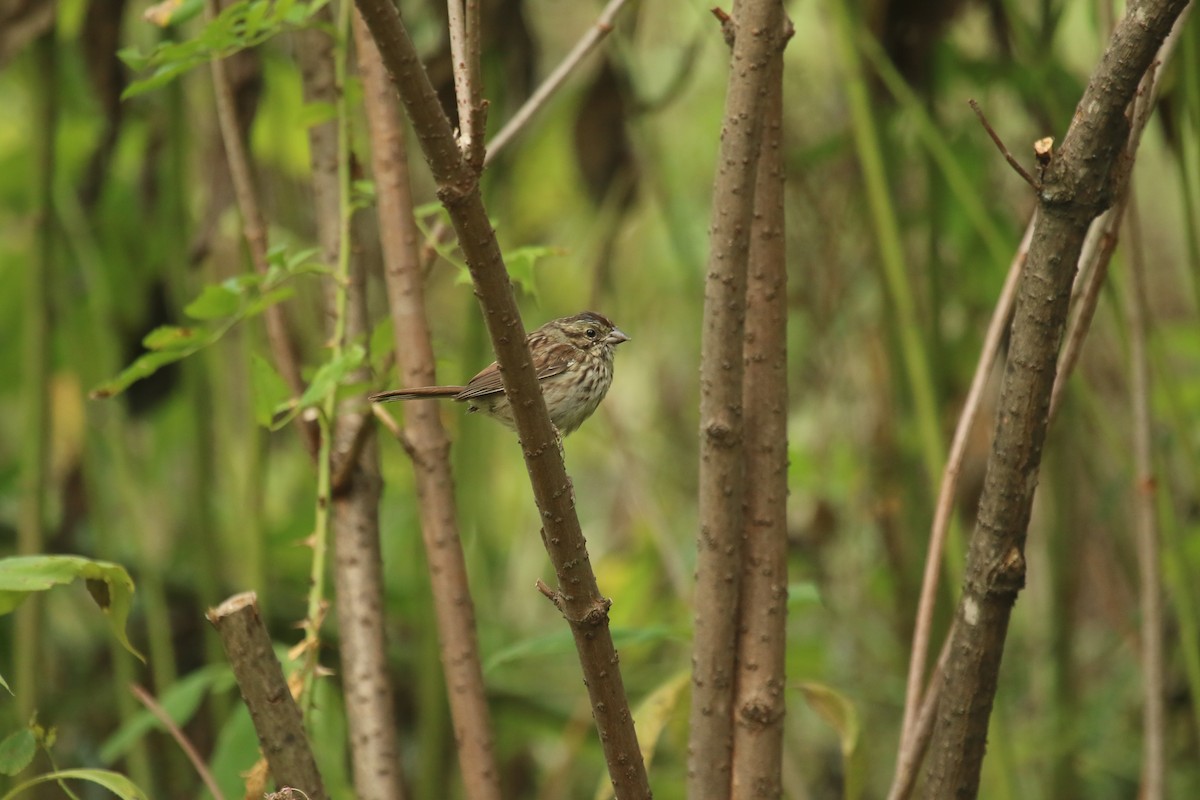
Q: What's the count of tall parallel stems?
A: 2